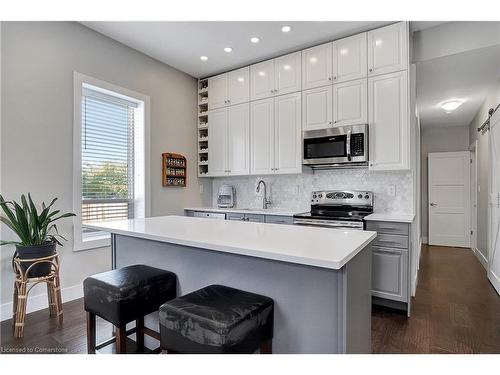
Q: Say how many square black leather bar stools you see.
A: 2